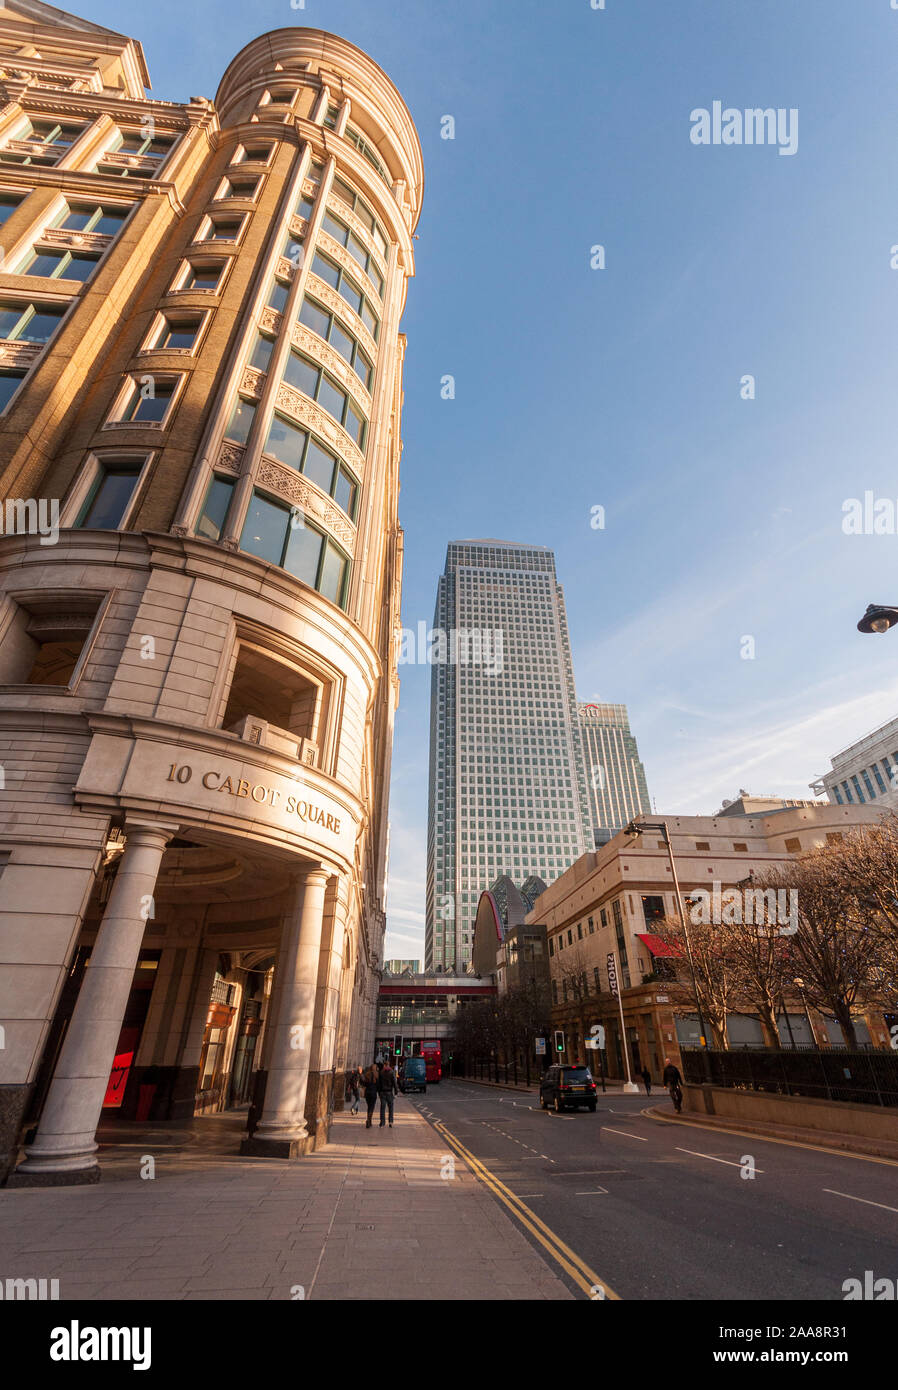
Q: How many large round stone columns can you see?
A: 2